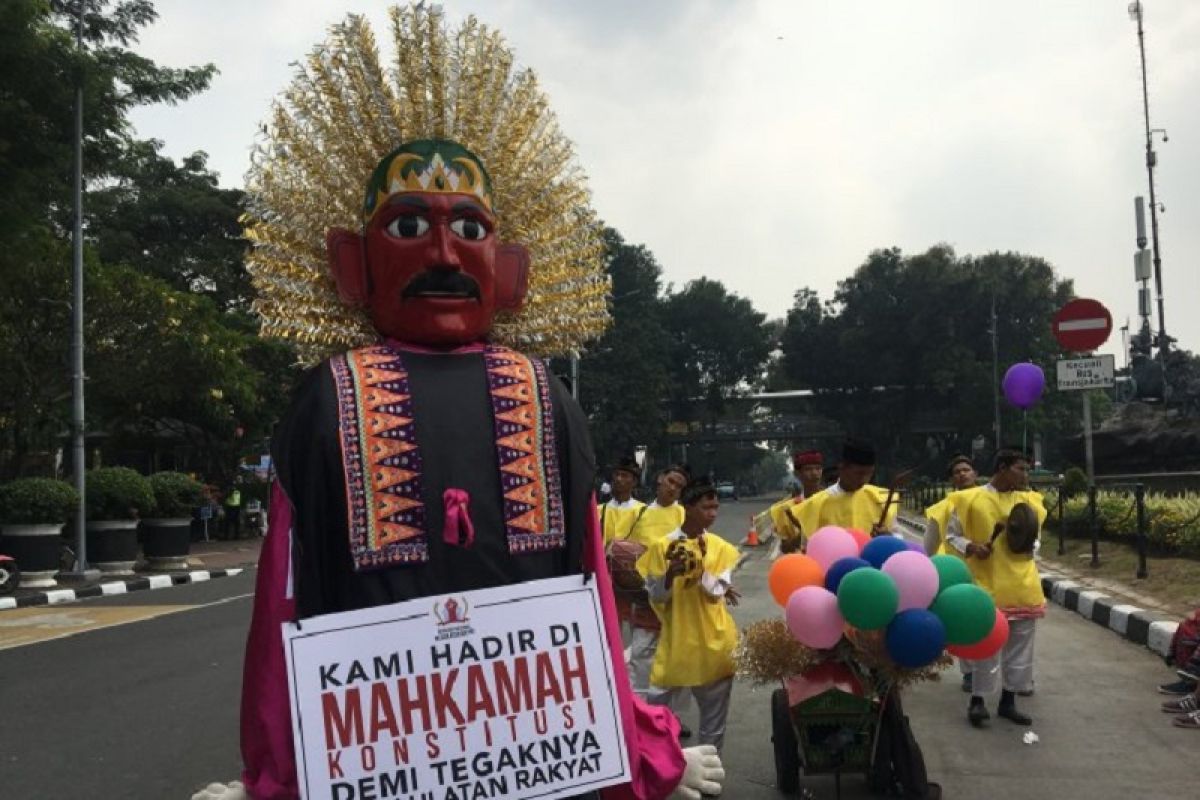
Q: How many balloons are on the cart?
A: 13